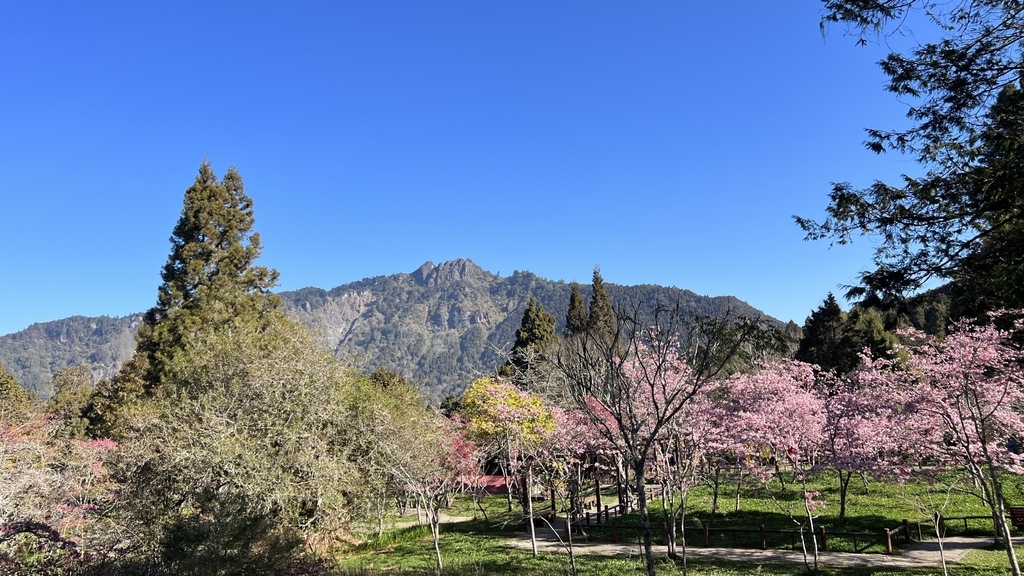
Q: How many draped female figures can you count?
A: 0